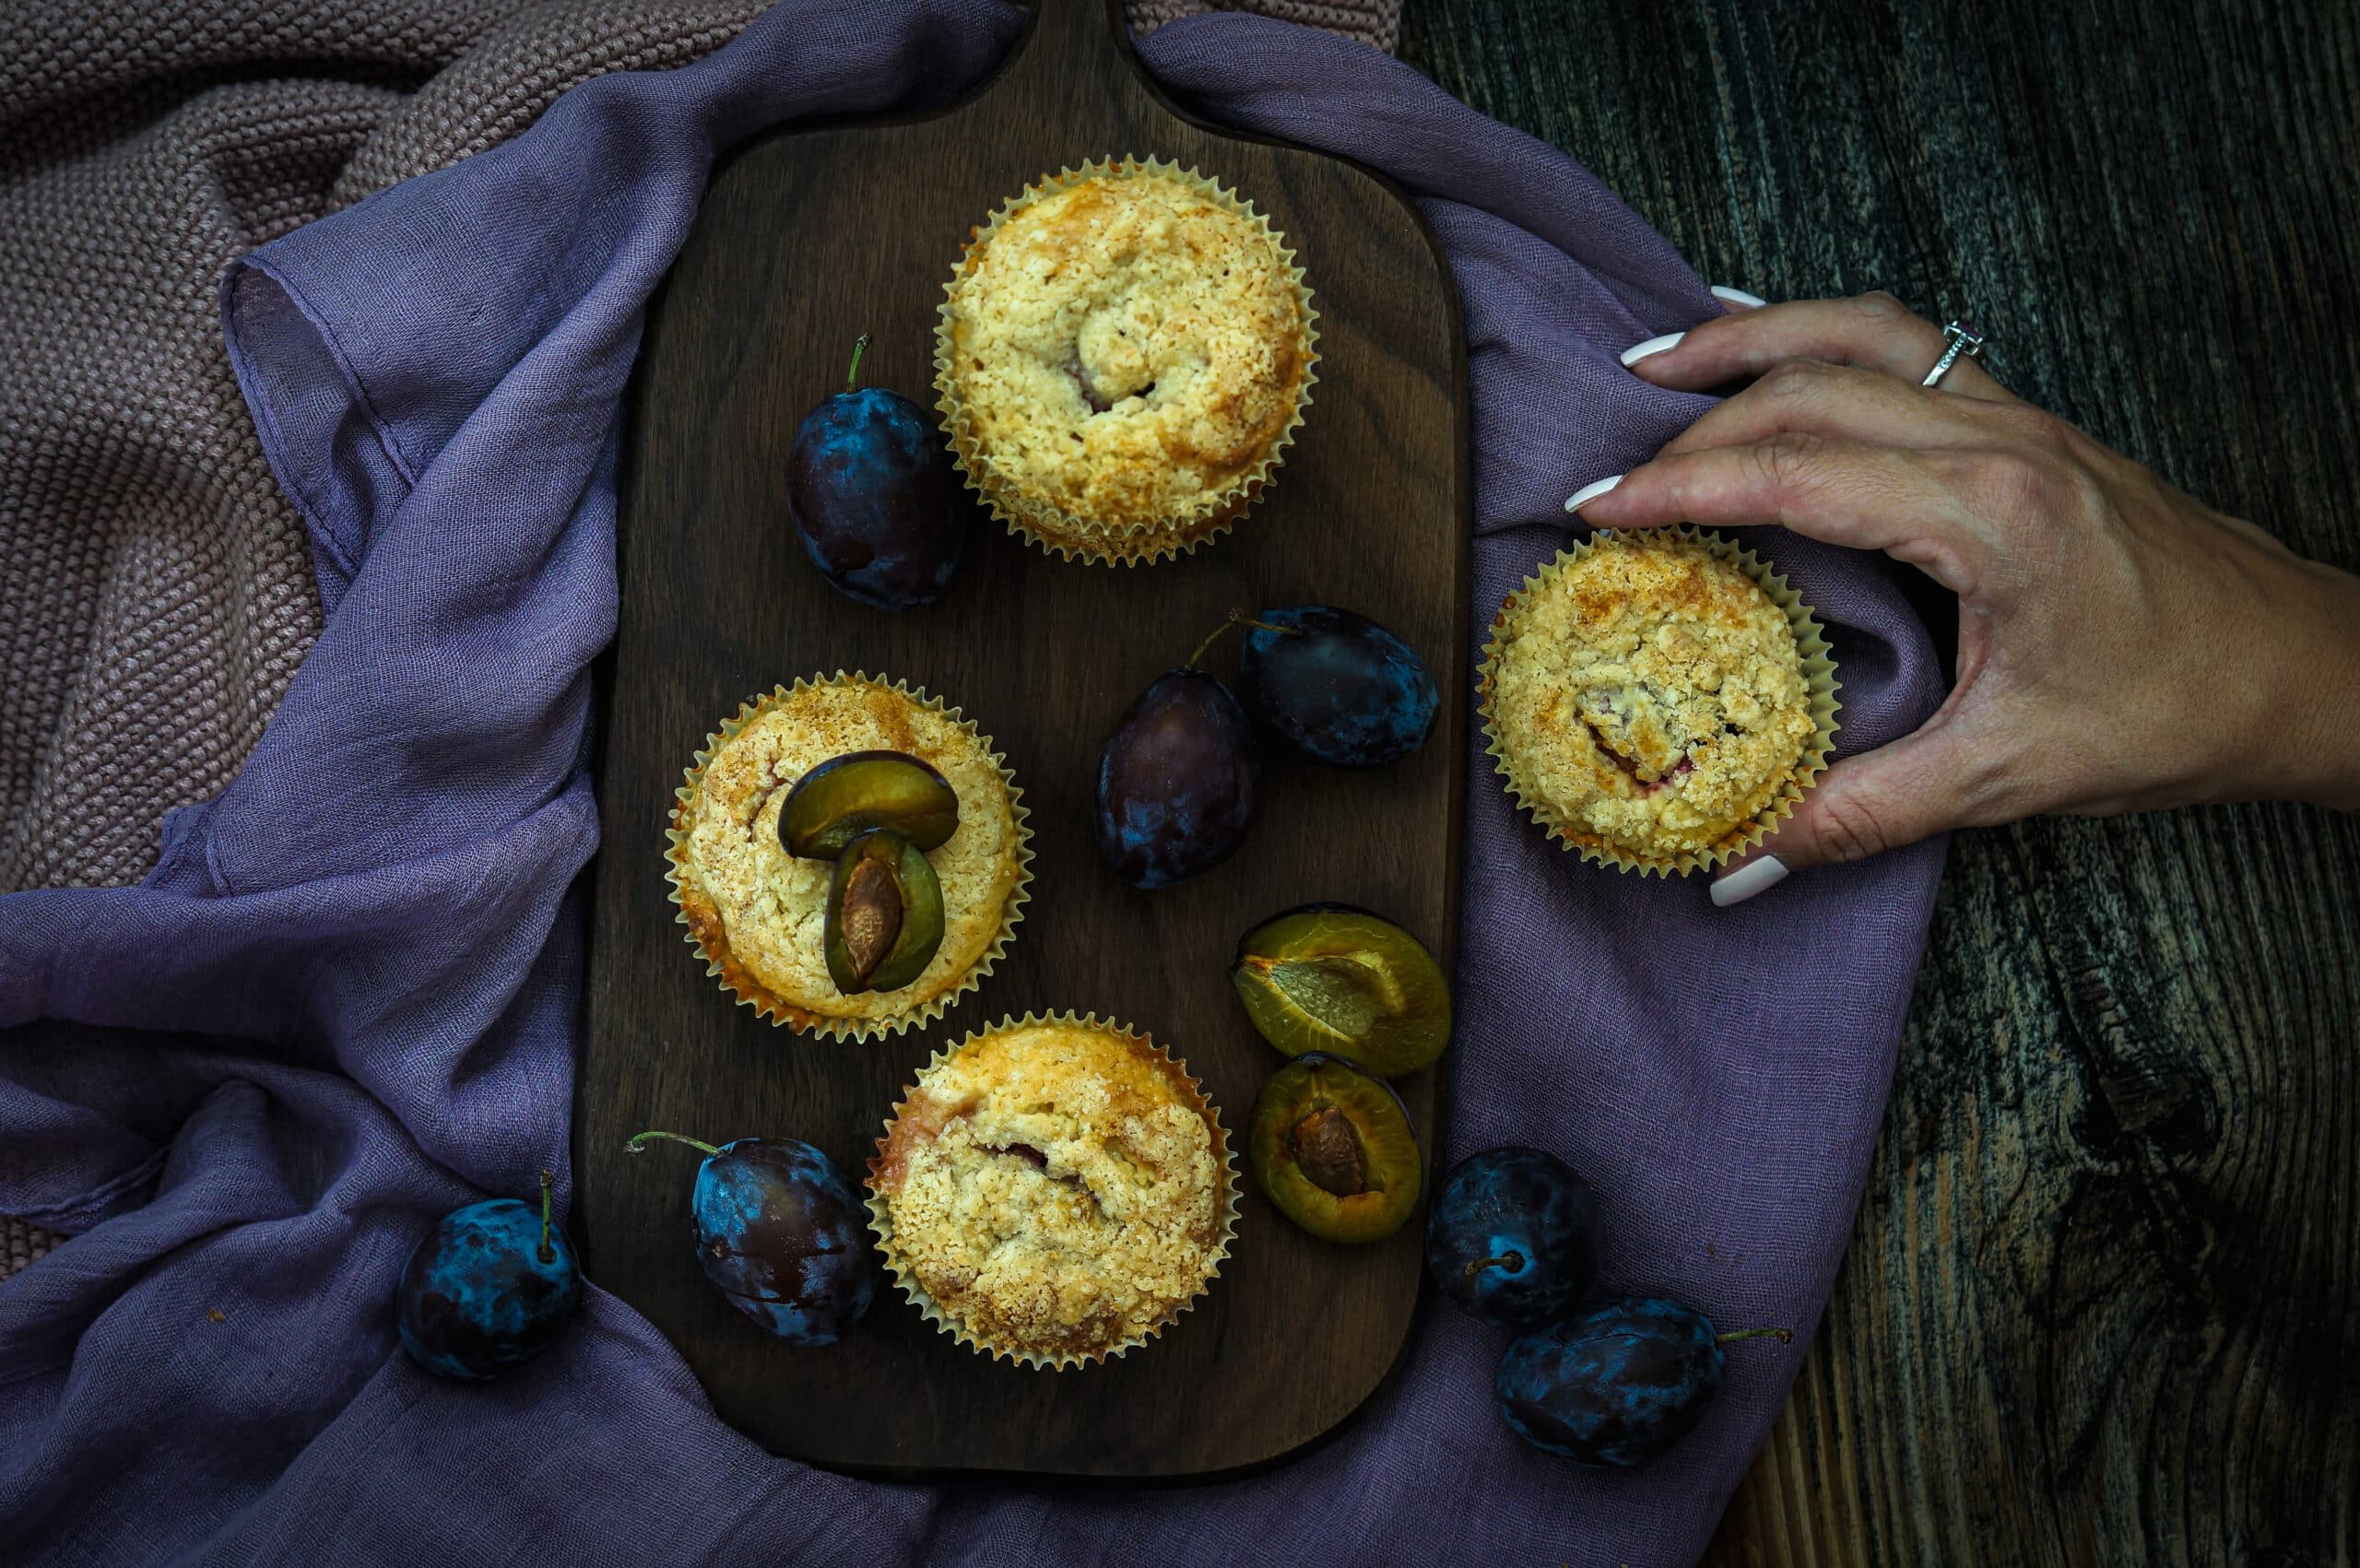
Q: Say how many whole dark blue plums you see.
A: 7